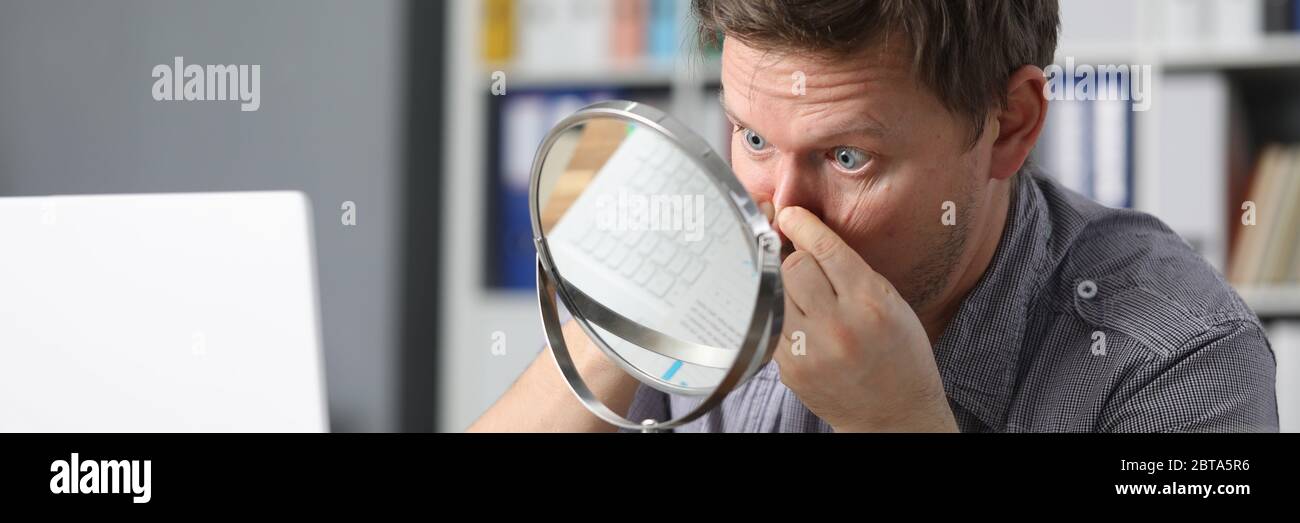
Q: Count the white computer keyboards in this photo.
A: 1